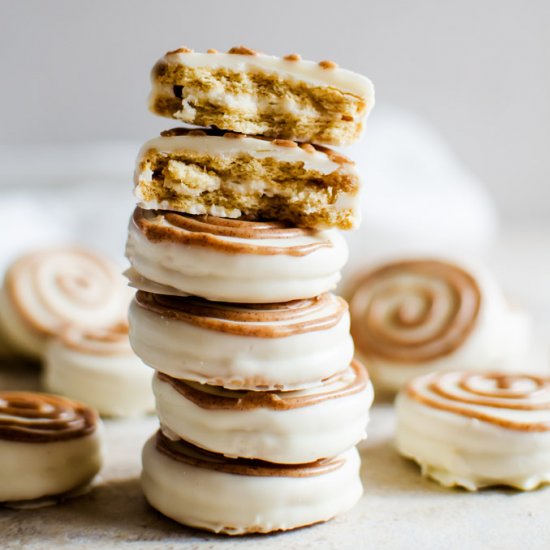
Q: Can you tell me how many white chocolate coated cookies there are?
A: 11